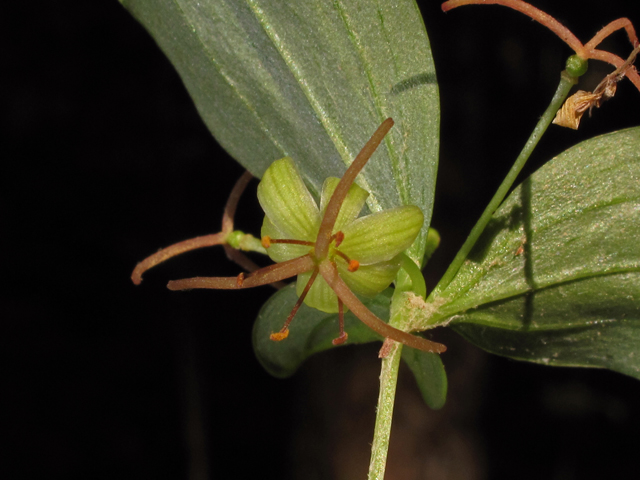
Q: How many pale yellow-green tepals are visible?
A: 6